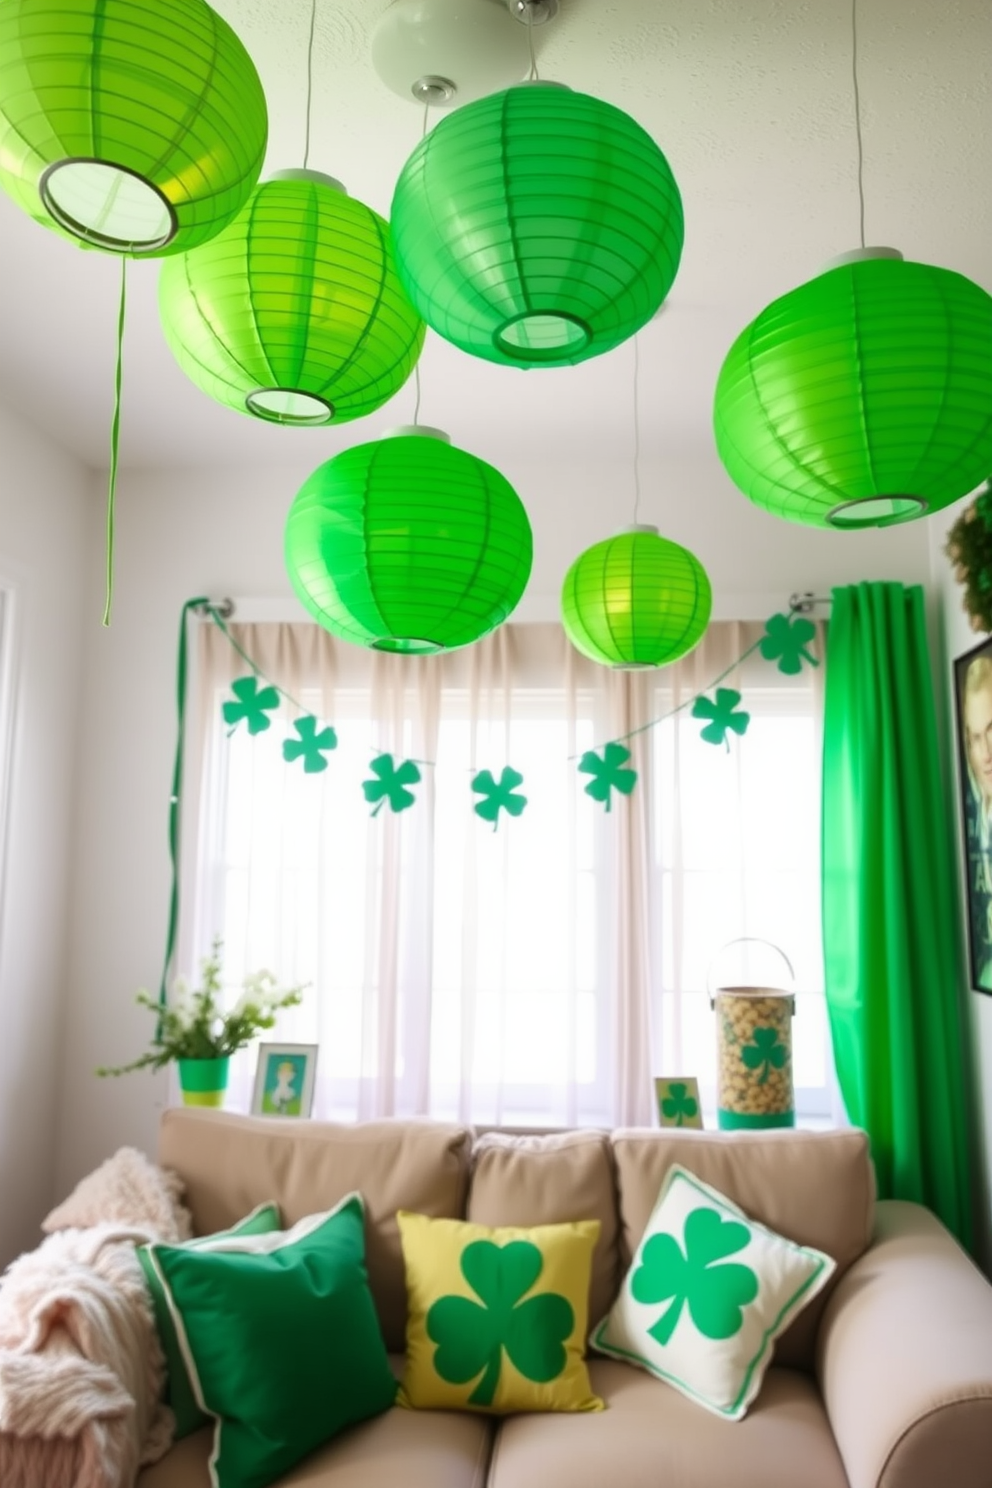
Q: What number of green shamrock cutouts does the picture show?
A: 7